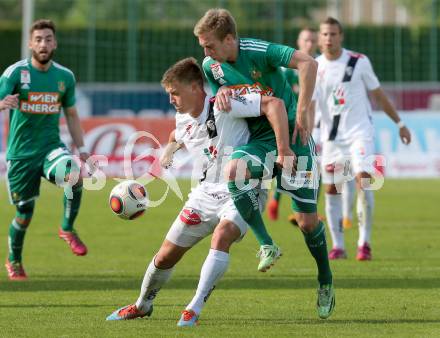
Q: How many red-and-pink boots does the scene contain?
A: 4